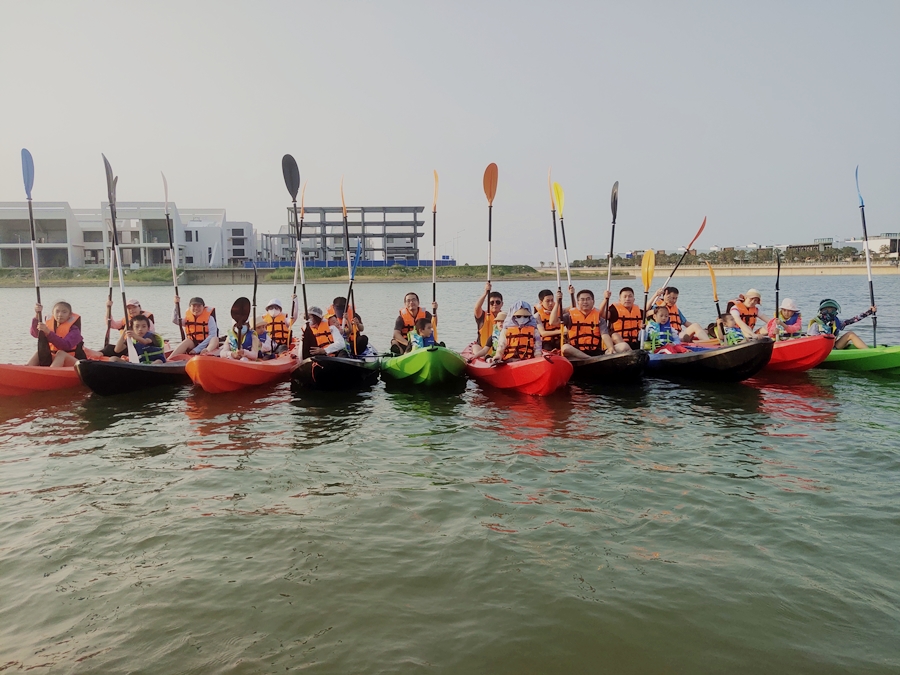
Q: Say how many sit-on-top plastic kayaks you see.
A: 10